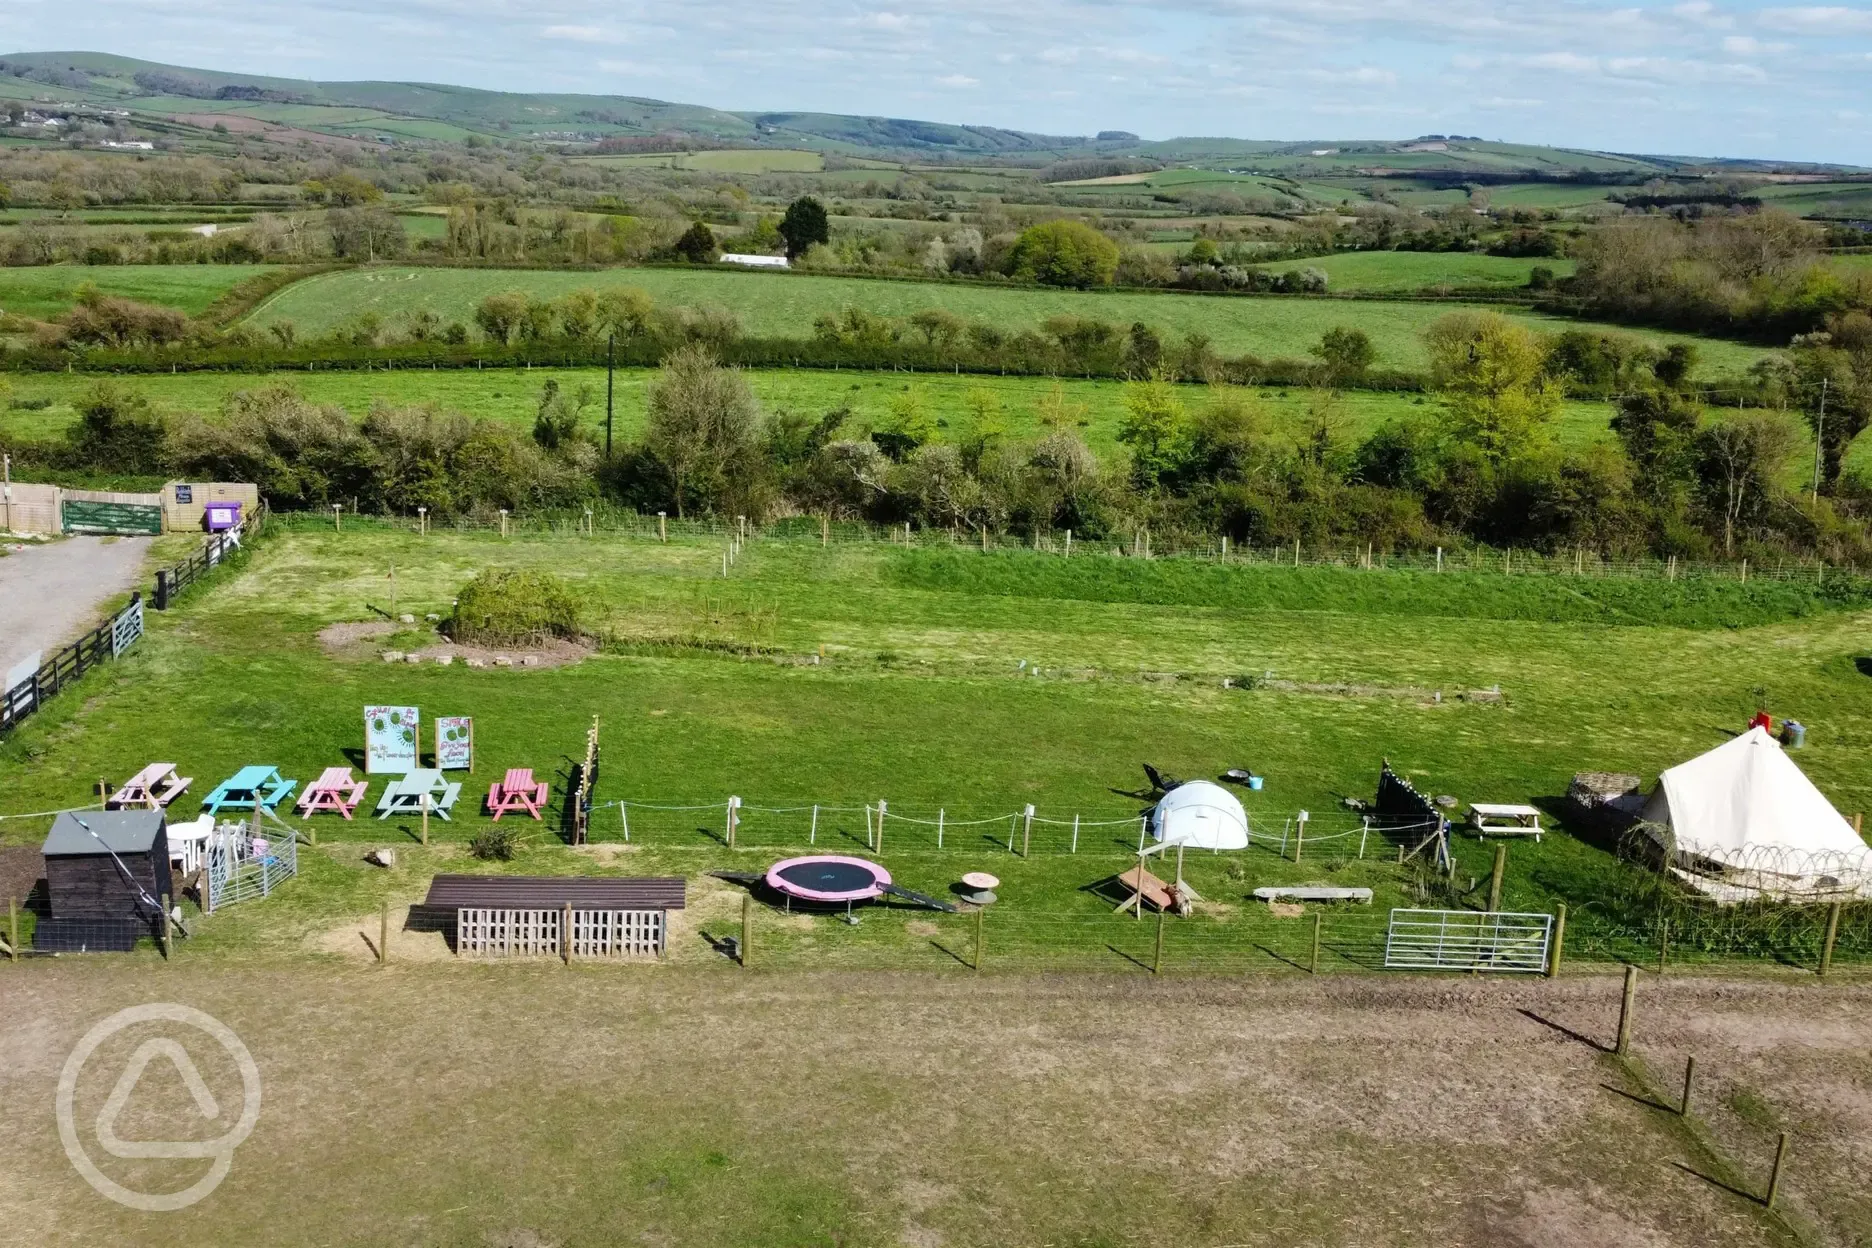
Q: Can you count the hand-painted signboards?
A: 2